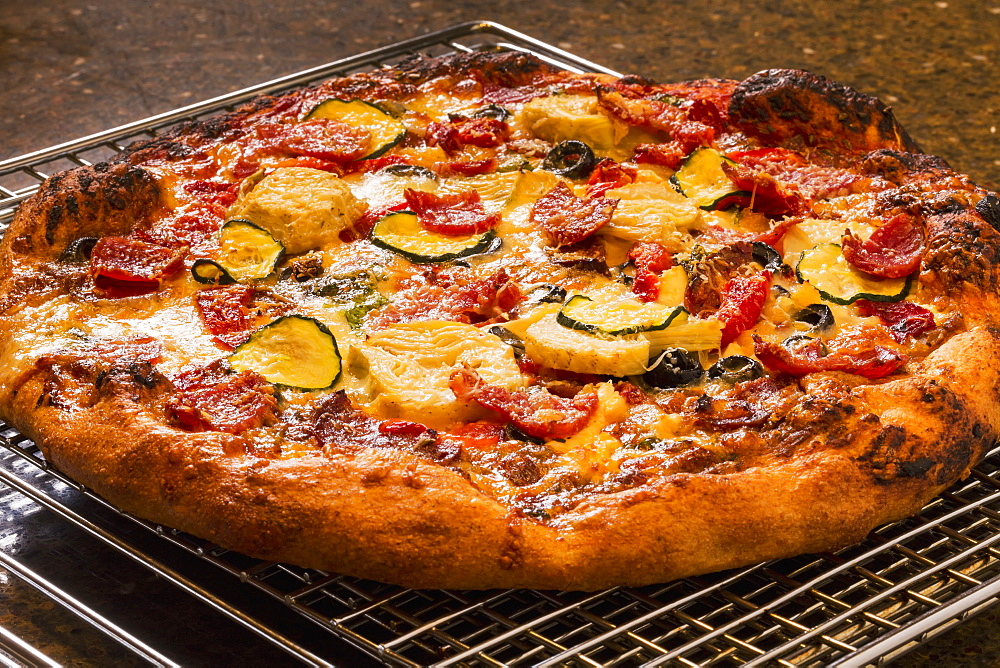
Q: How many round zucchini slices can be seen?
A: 7